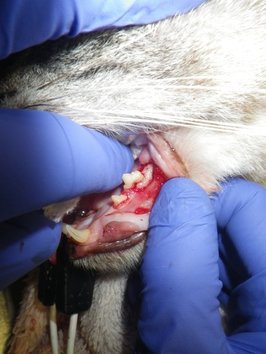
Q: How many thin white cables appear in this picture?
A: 2